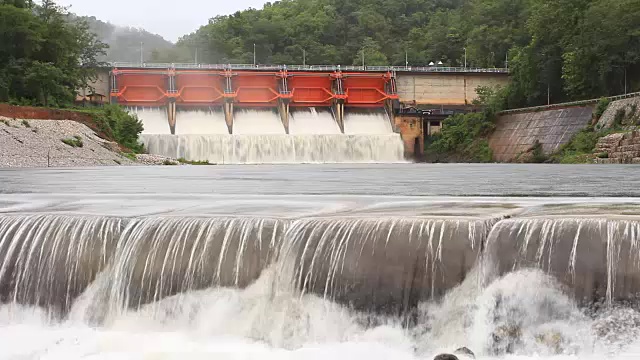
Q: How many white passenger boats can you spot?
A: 0